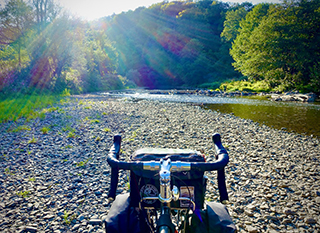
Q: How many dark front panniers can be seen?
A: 2